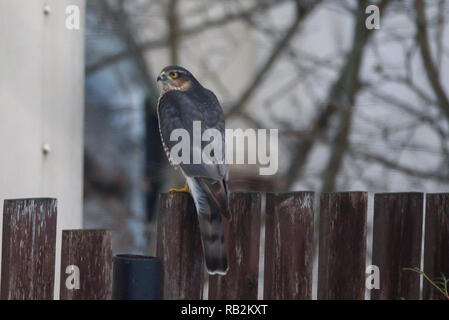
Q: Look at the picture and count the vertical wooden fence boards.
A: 8